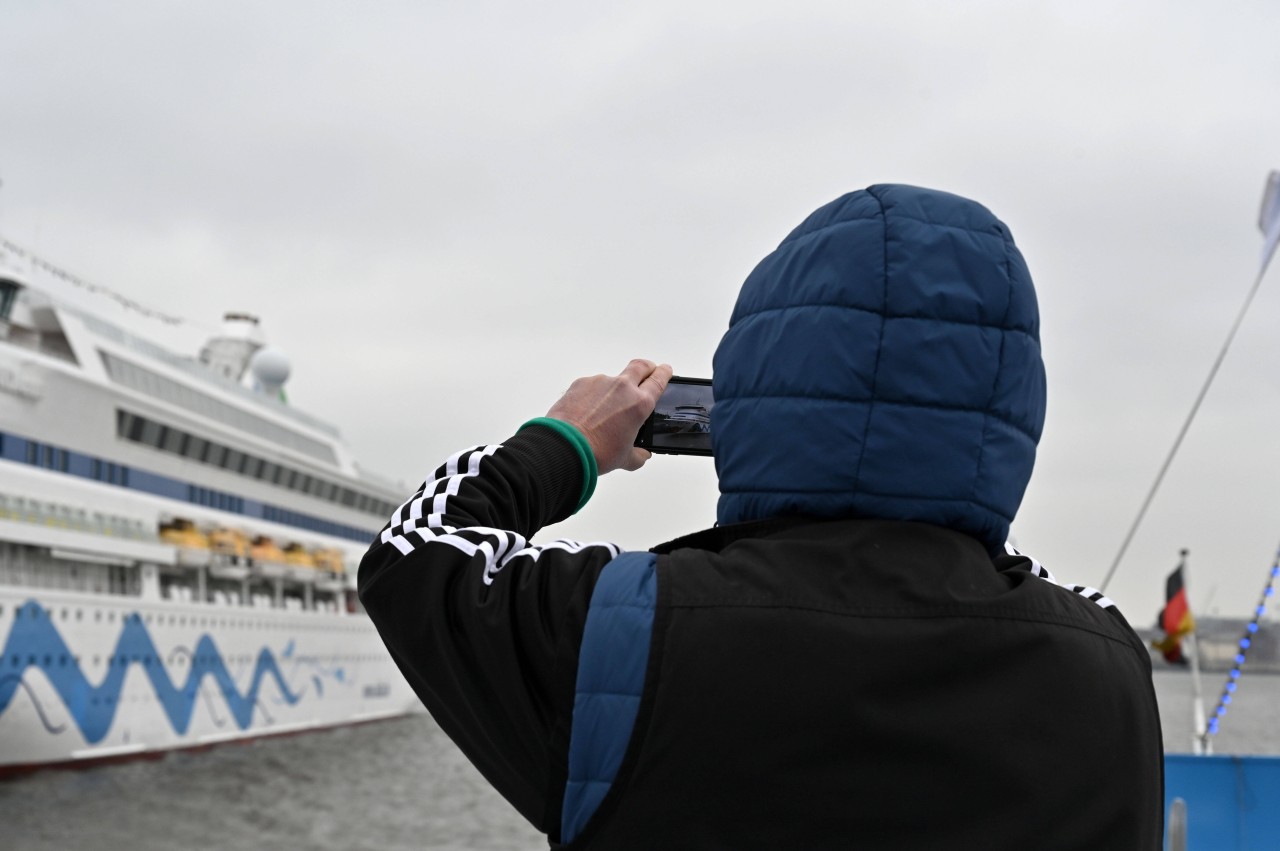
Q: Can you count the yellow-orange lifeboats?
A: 5